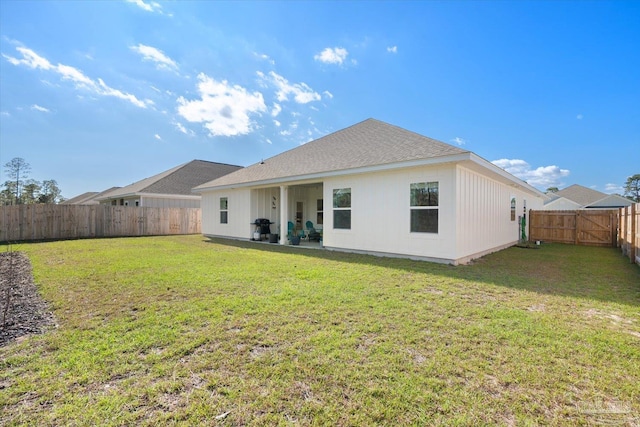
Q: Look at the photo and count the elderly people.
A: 0